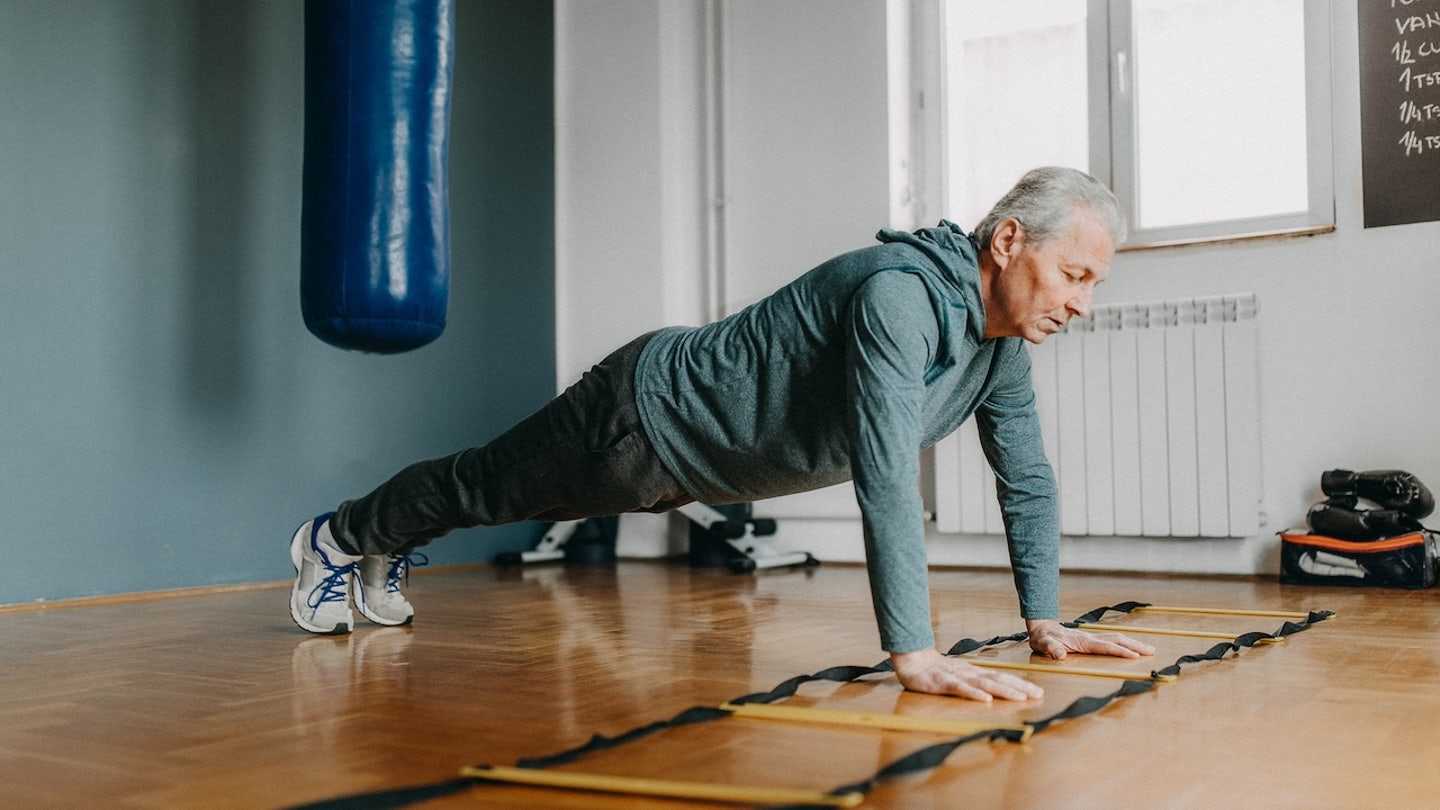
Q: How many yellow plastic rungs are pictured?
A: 5